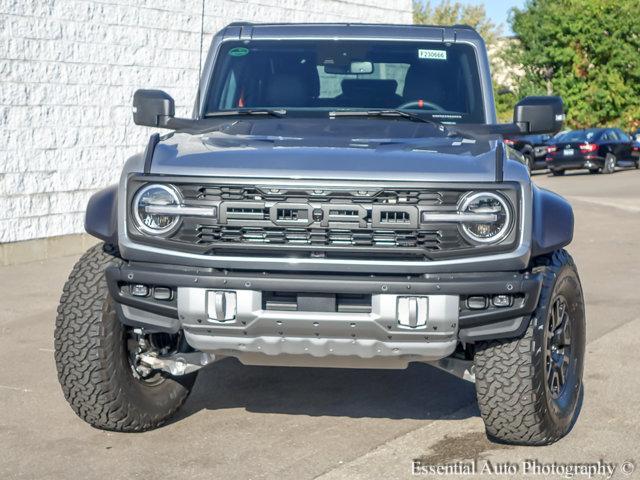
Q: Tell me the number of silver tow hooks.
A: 2